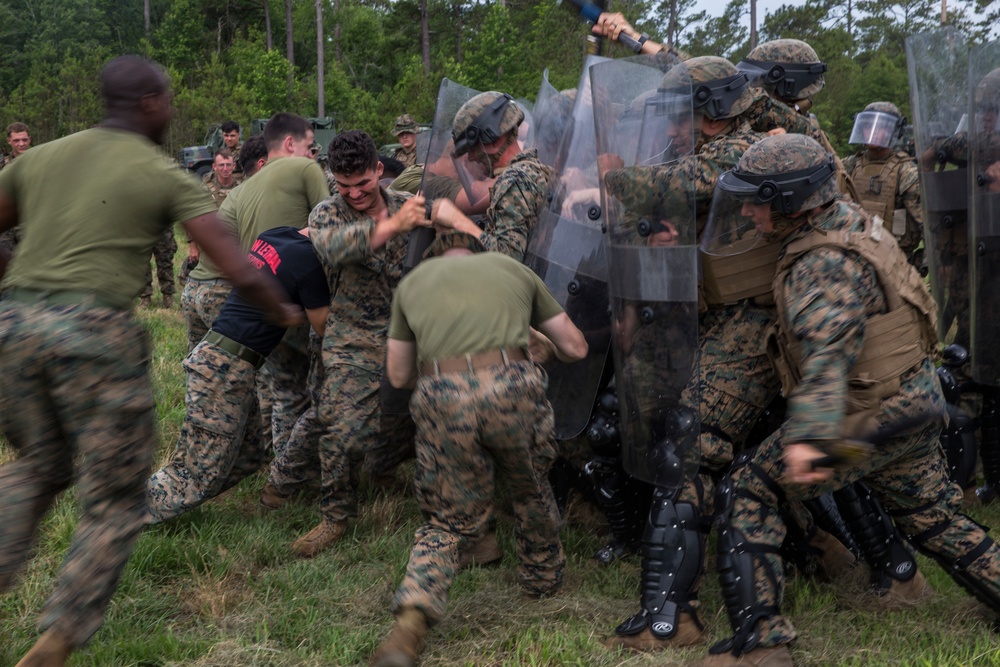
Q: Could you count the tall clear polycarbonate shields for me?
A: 6